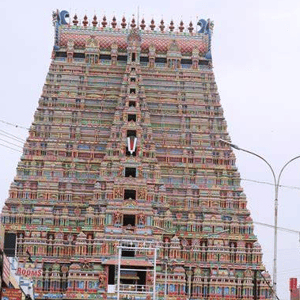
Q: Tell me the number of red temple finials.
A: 13